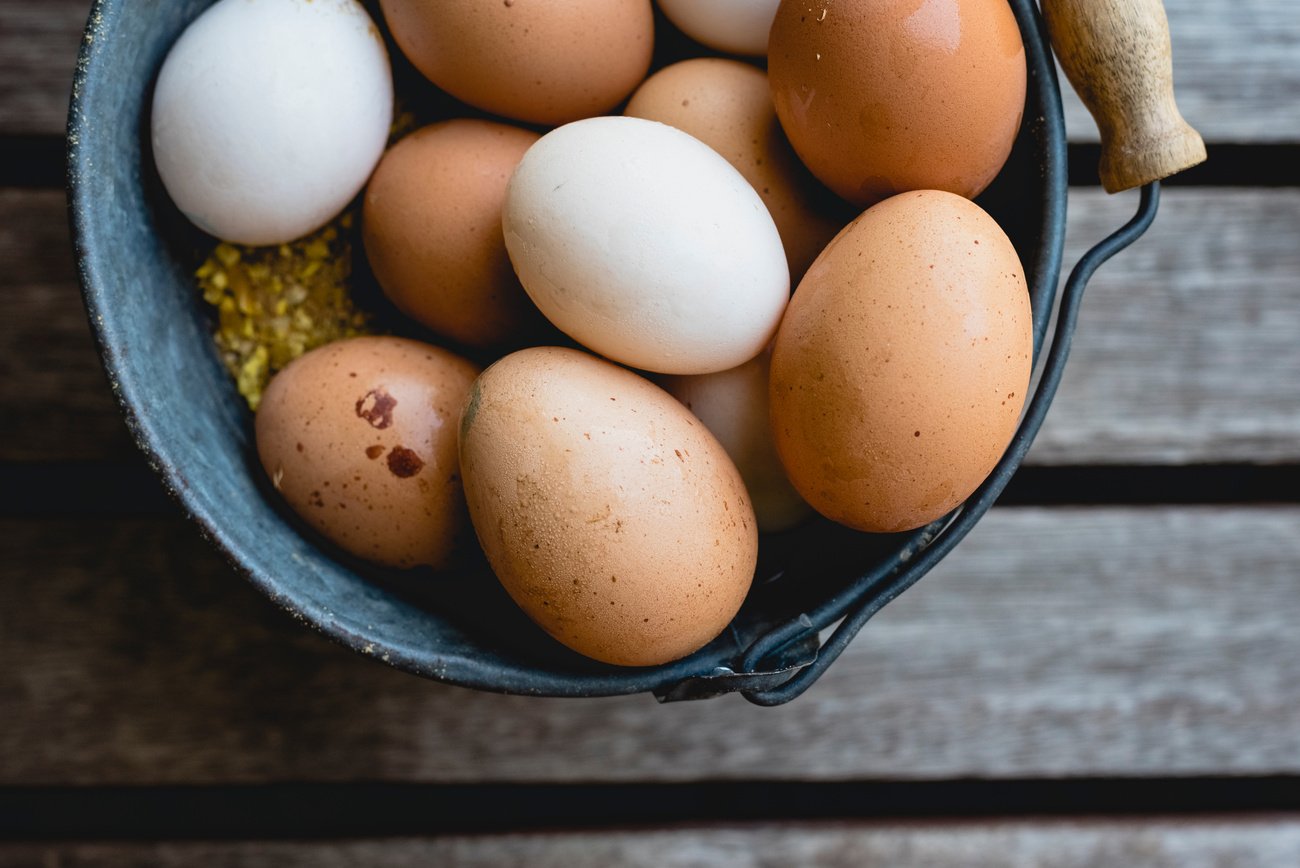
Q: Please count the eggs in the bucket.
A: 11